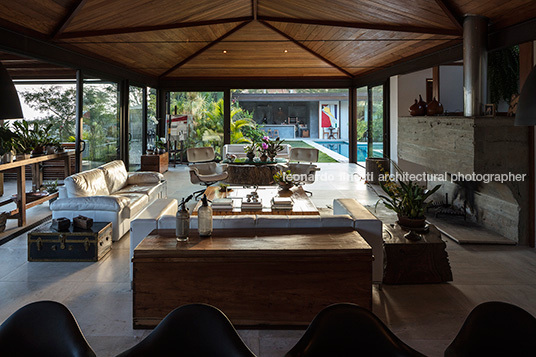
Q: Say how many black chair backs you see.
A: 4